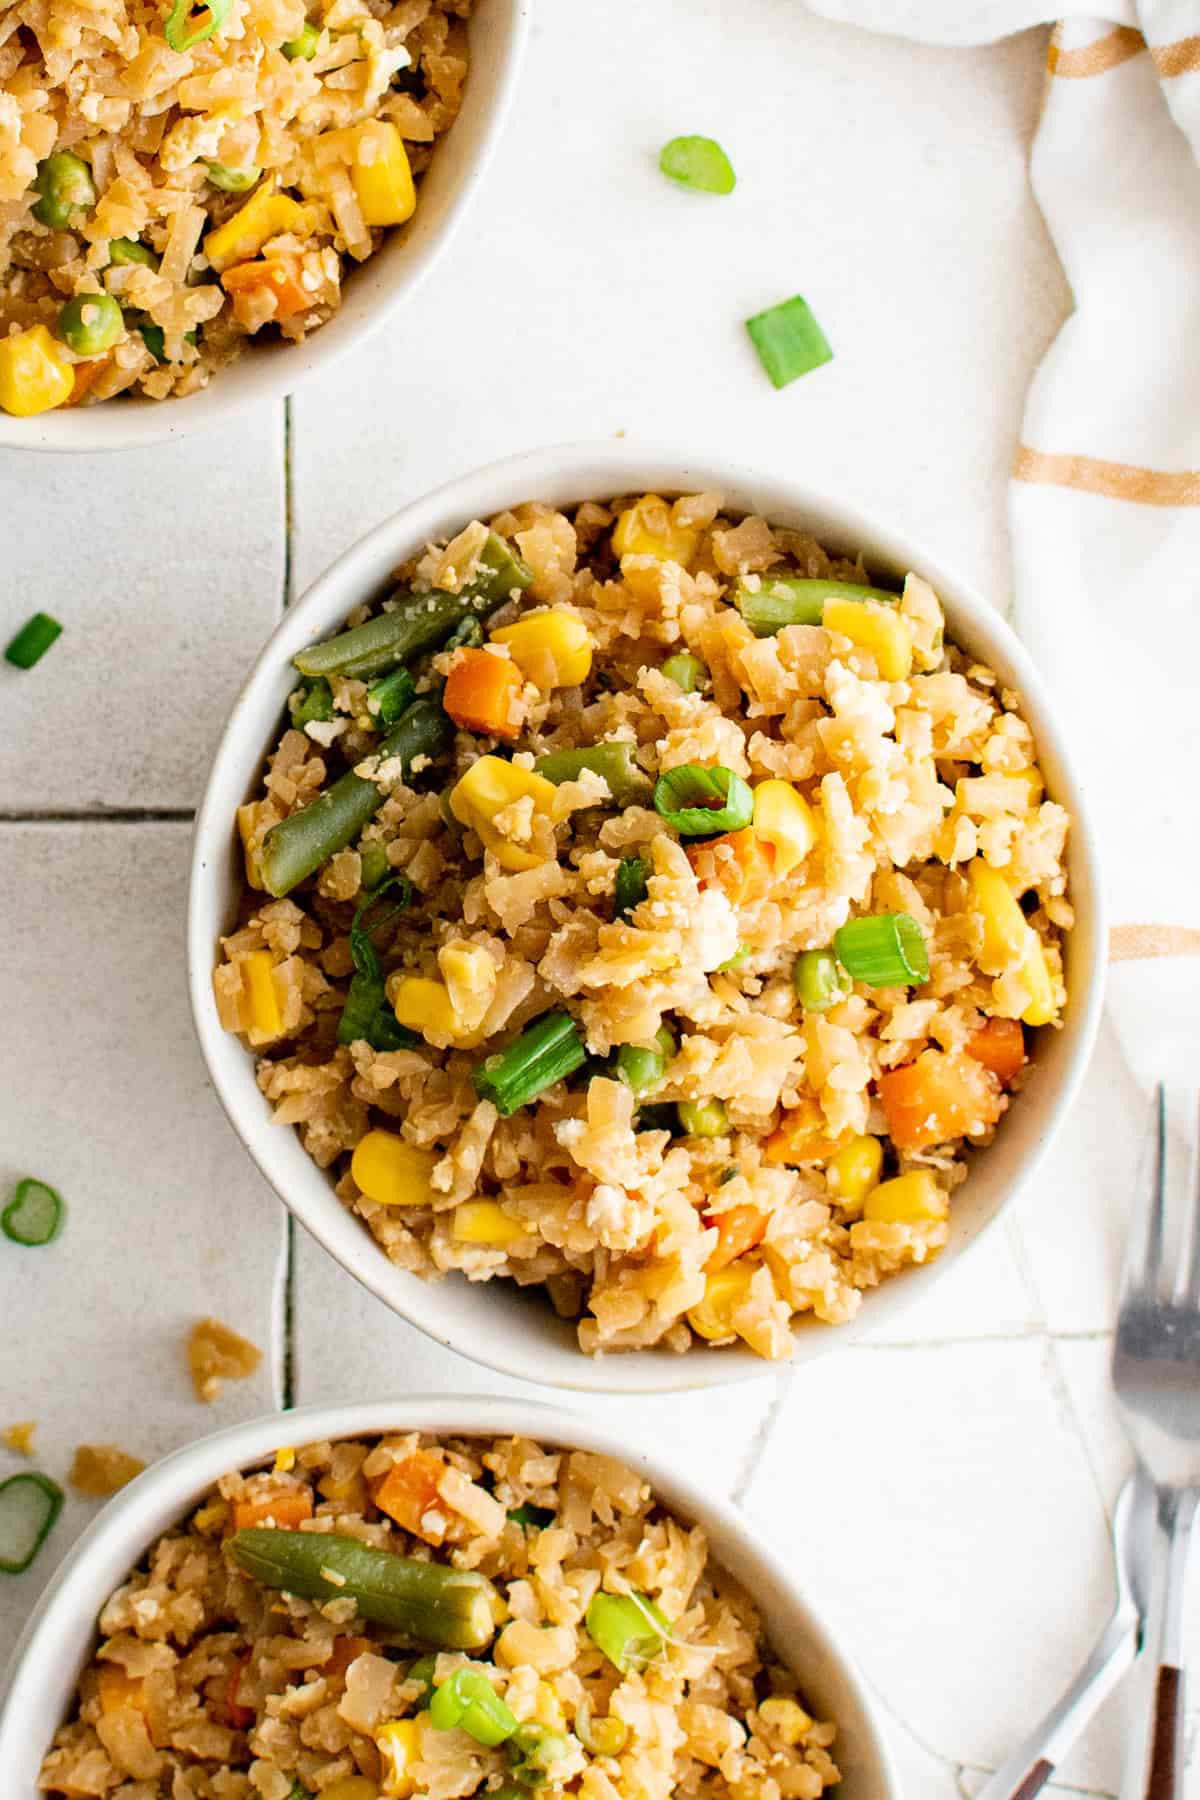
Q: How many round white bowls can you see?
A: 3